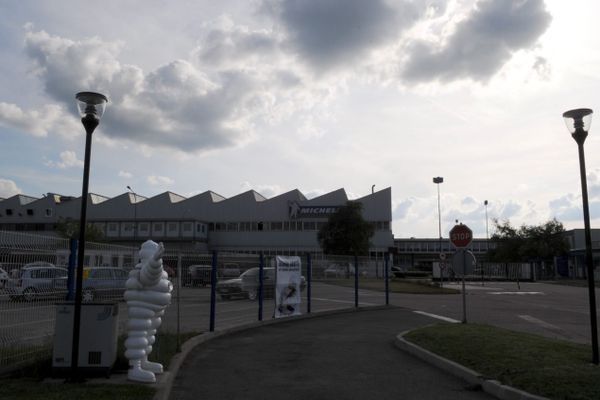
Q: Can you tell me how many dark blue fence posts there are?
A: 6